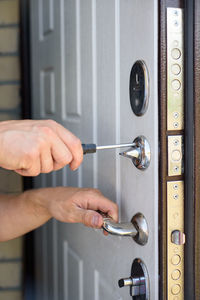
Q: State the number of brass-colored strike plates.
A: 3